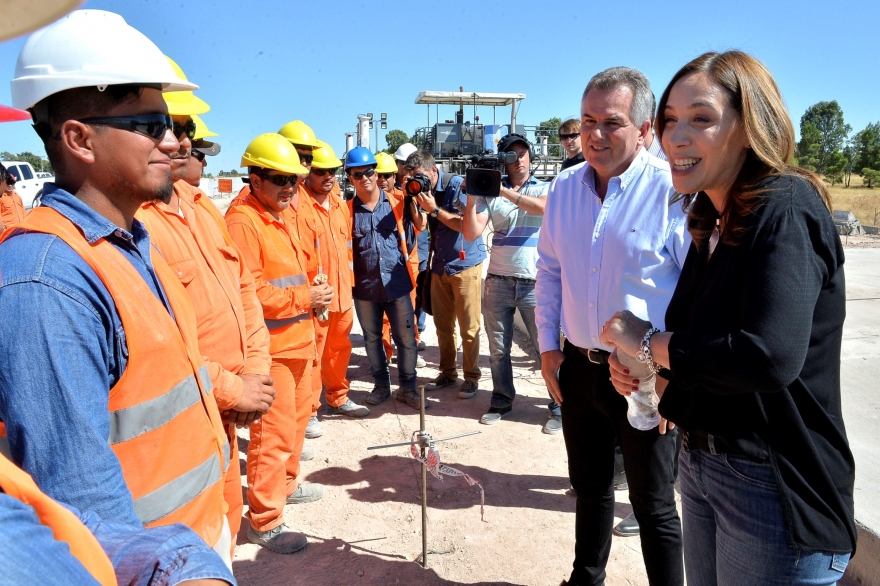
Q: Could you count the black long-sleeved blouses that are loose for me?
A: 1